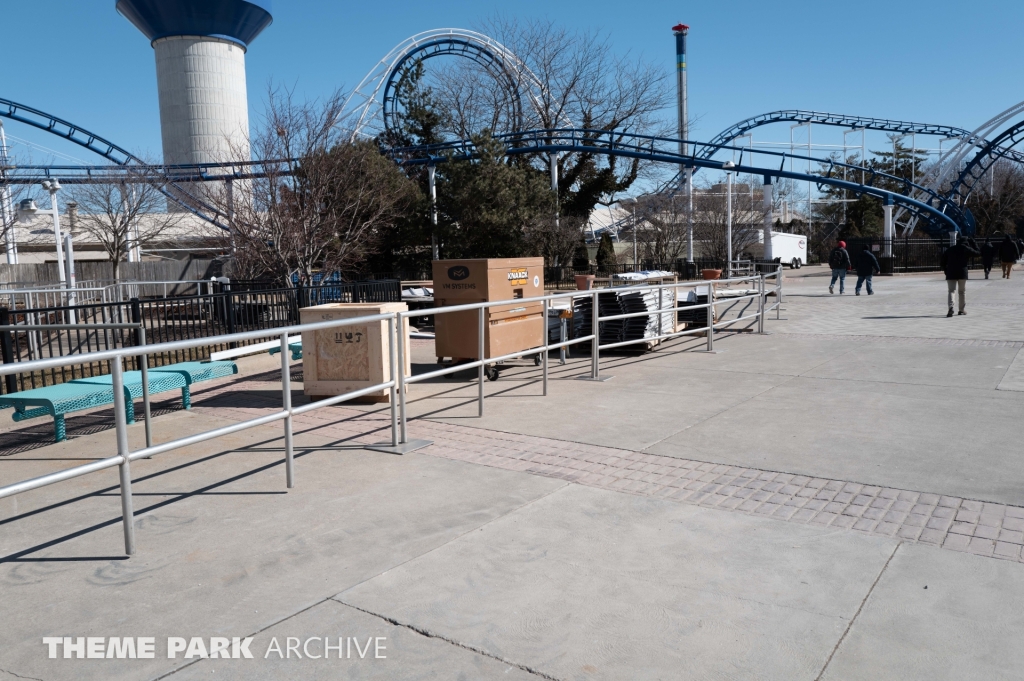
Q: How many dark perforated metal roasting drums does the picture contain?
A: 0